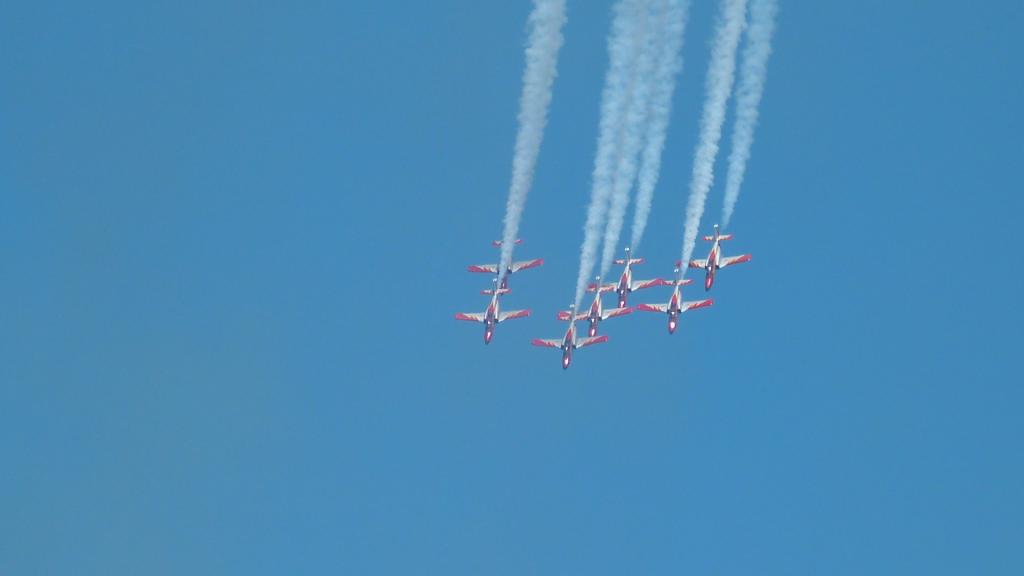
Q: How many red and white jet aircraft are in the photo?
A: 7